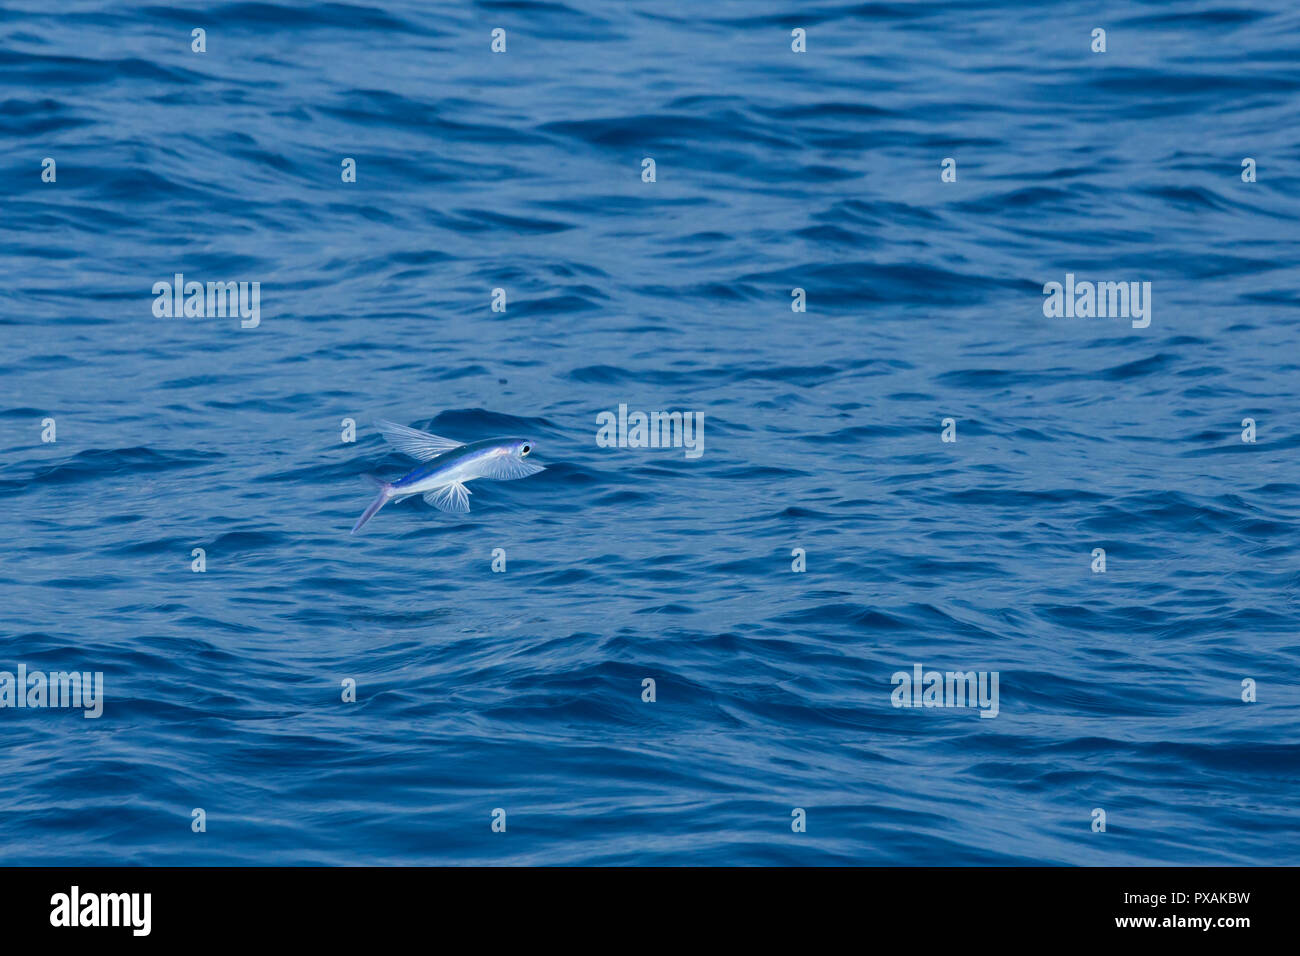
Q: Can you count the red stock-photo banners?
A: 0